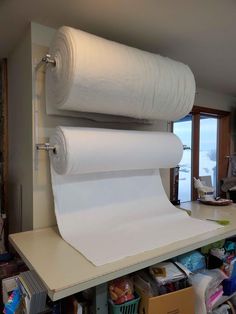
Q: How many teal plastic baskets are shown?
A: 1